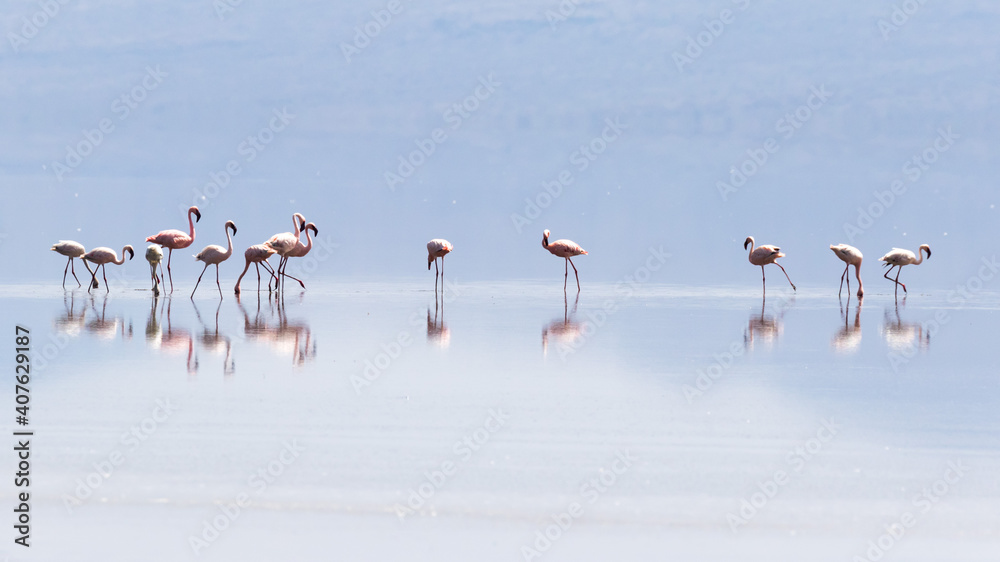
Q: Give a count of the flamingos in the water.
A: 13